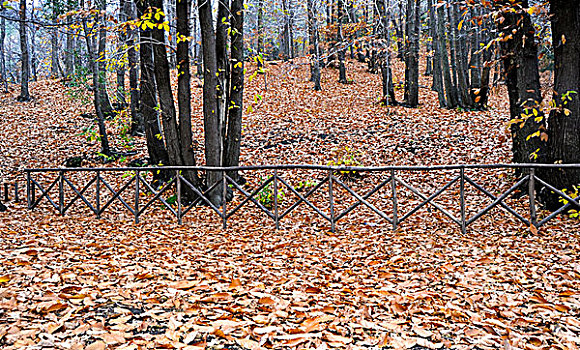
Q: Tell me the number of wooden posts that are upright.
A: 11